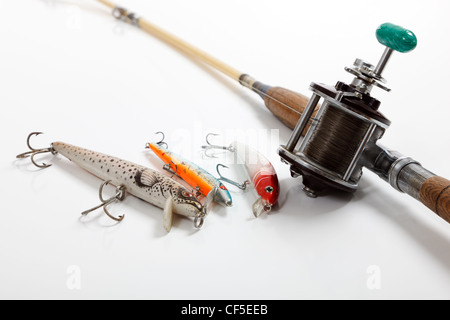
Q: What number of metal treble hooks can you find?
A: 6